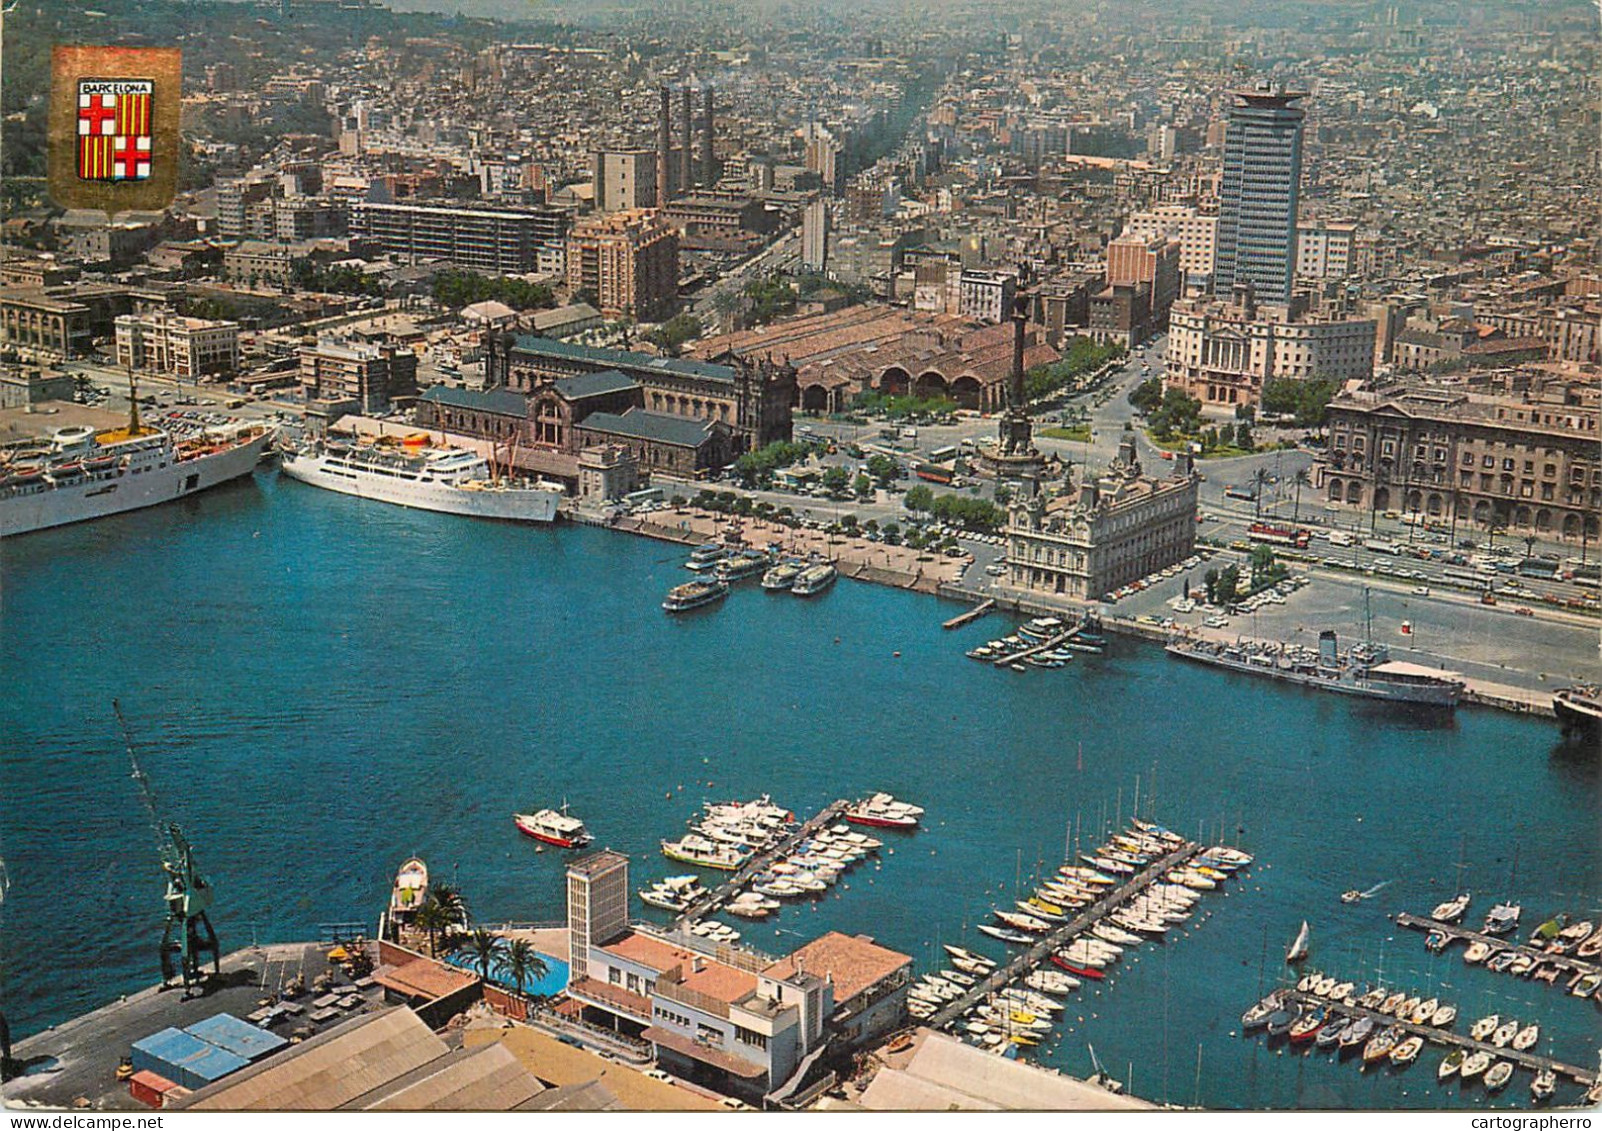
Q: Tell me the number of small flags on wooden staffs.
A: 0